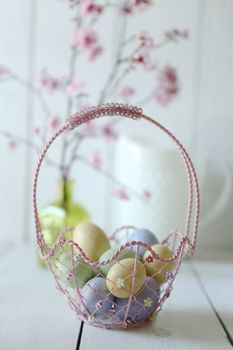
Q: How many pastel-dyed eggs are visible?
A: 8